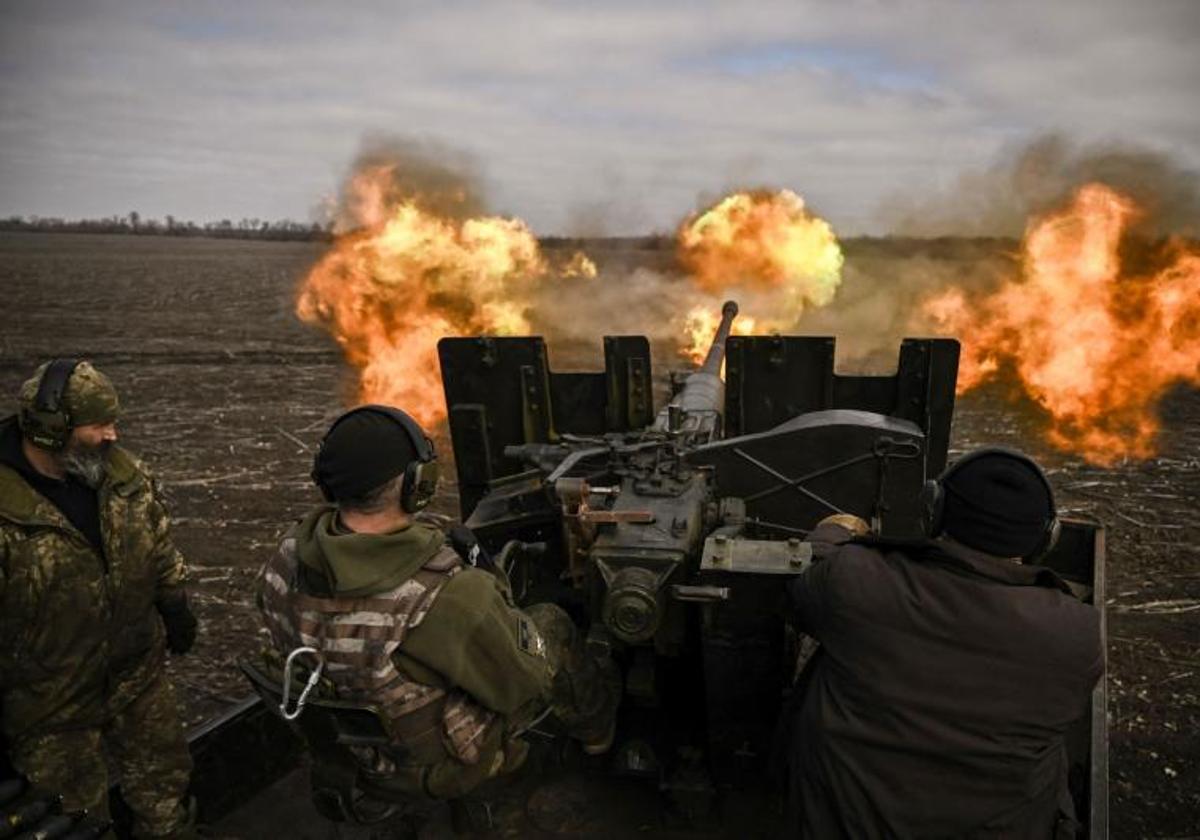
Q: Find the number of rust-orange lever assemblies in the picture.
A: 1